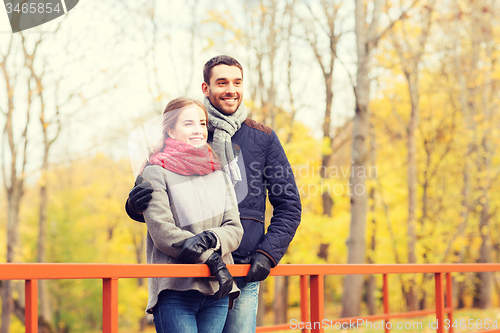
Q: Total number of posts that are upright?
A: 7